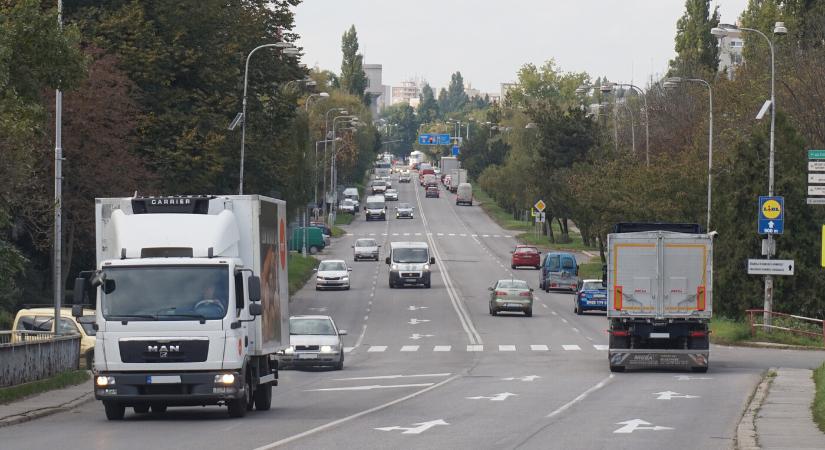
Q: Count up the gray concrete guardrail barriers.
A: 1